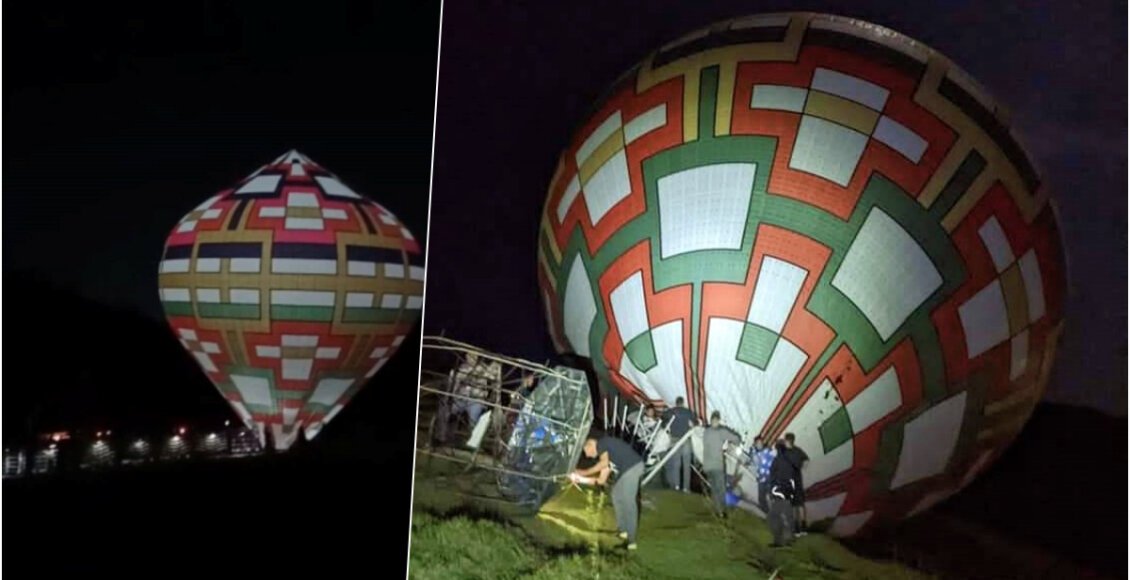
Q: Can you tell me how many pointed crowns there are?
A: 1